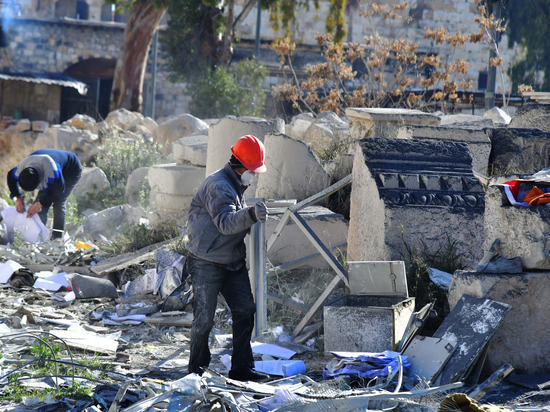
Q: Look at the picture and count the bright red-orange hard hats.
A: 1